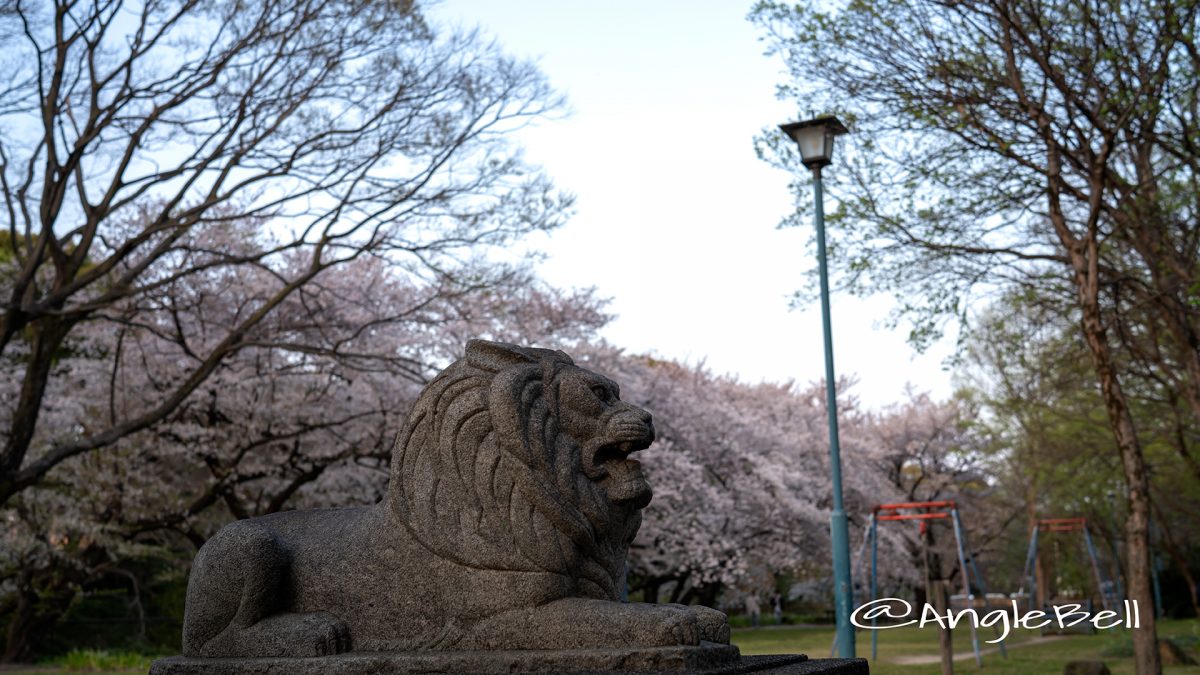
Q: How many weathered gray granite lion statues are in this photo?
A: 1